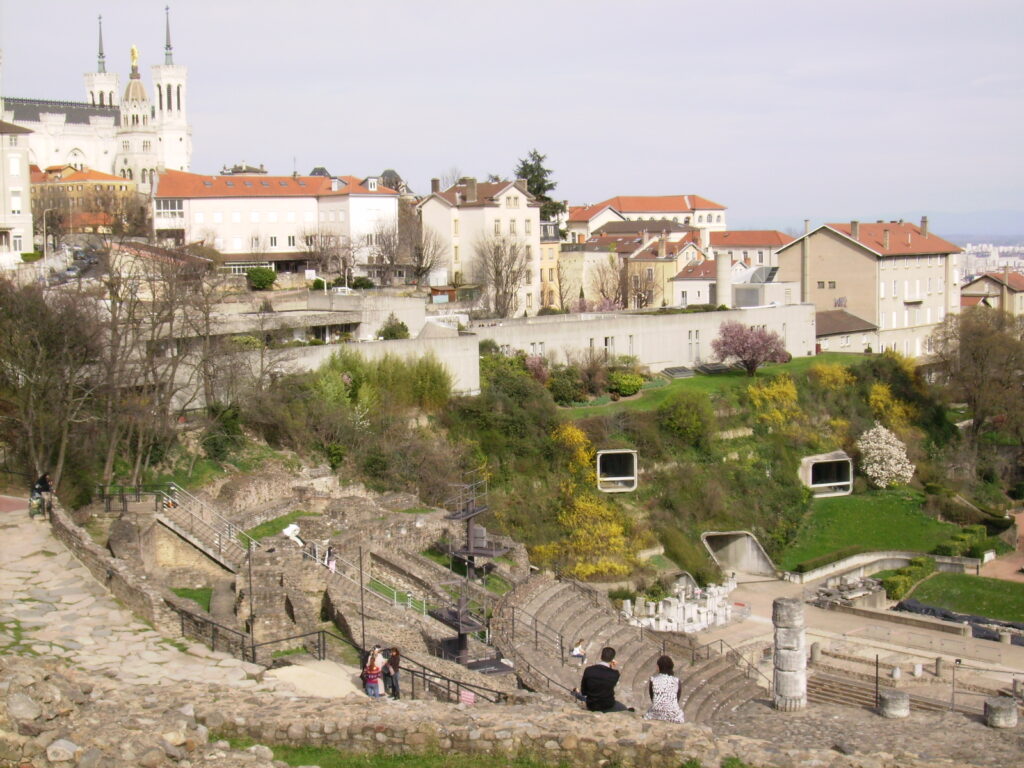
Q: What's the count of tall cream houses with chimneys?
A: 2